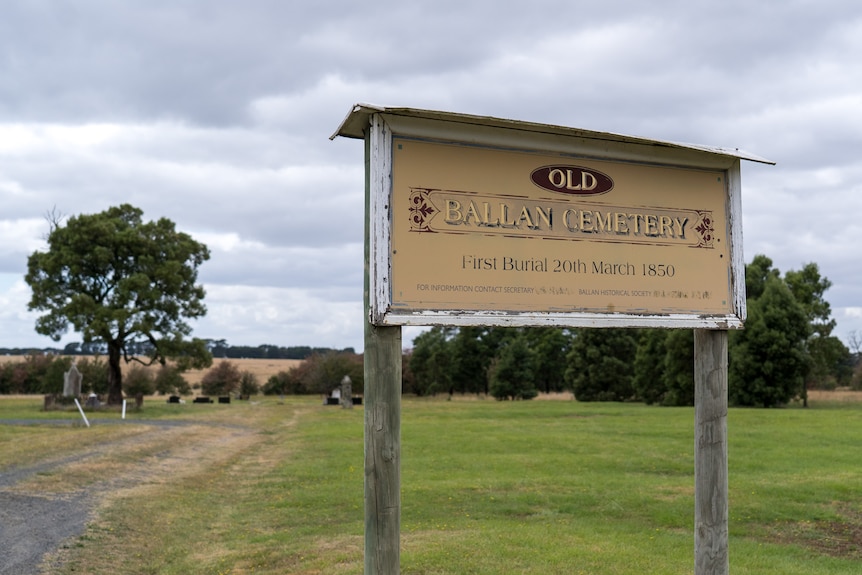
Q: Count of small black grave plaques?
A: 5